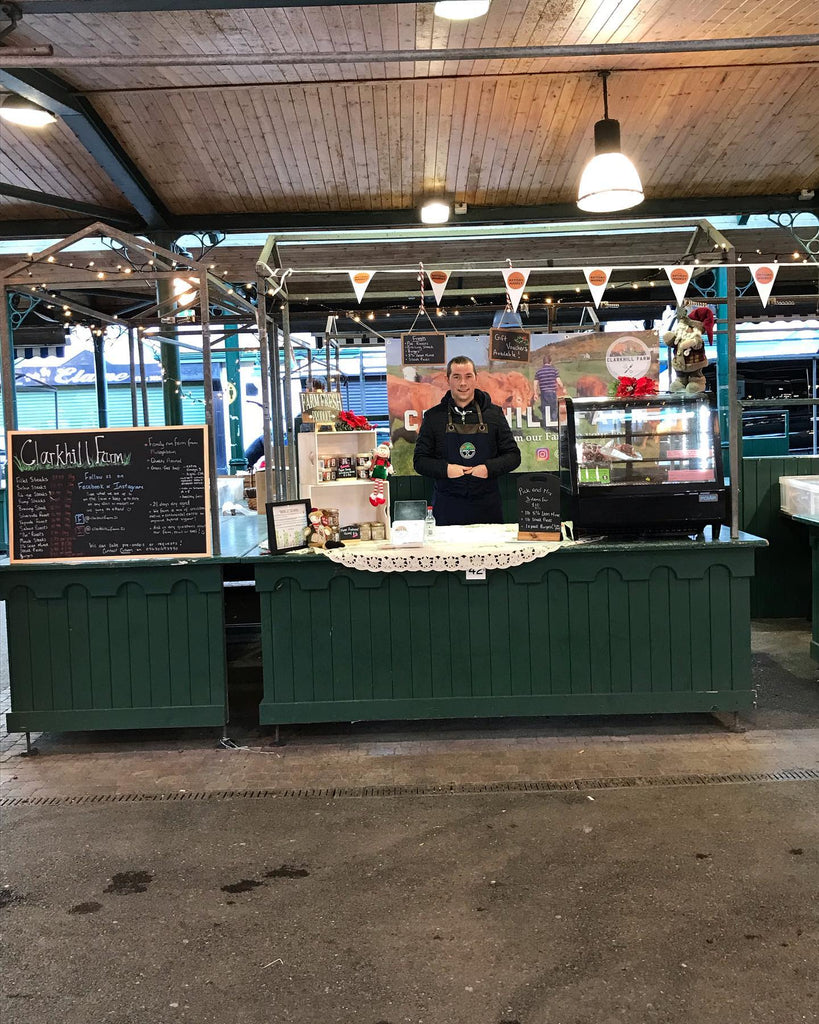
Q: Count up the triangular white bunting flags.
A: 6